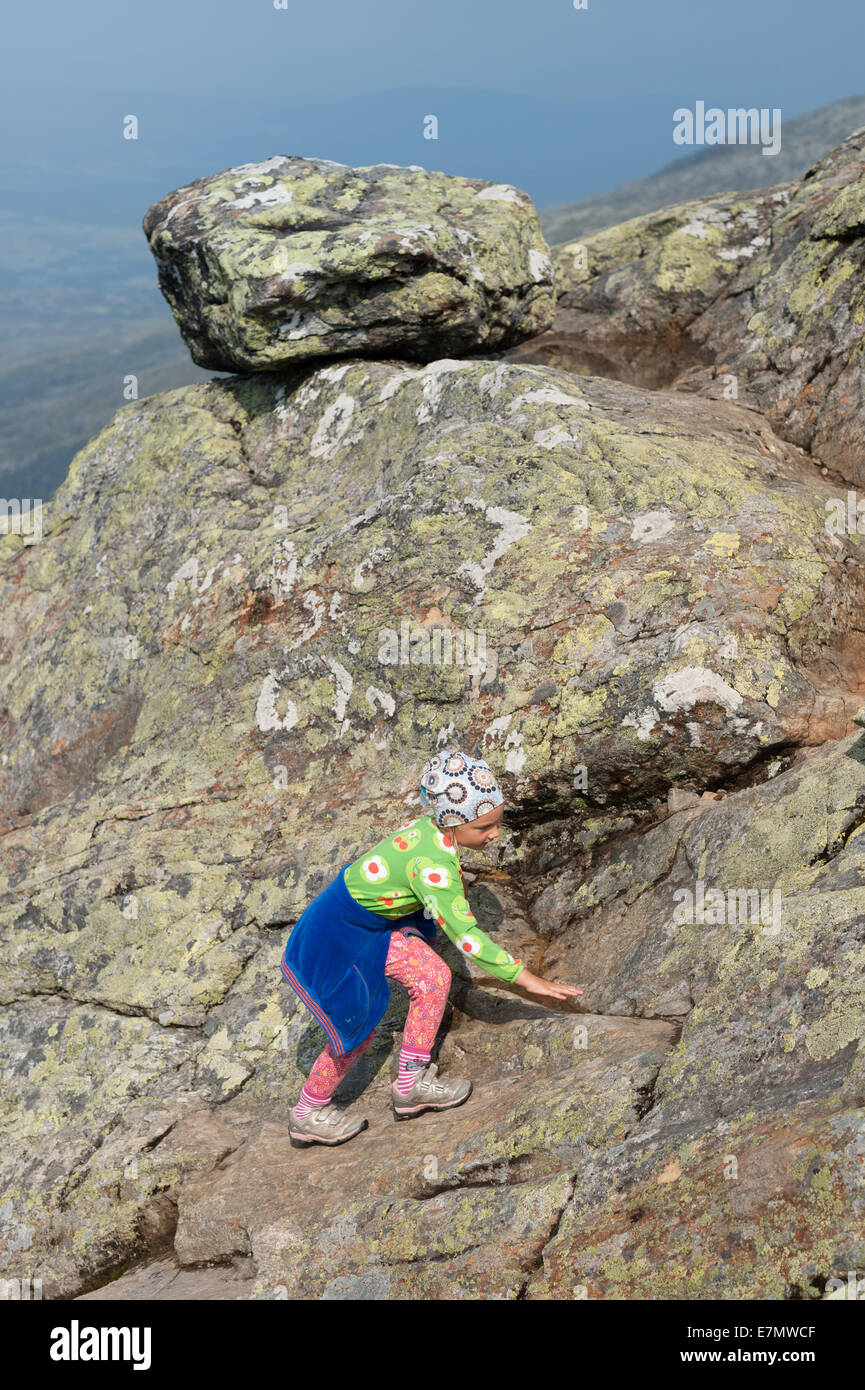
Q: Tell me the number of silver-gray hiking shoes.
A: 2